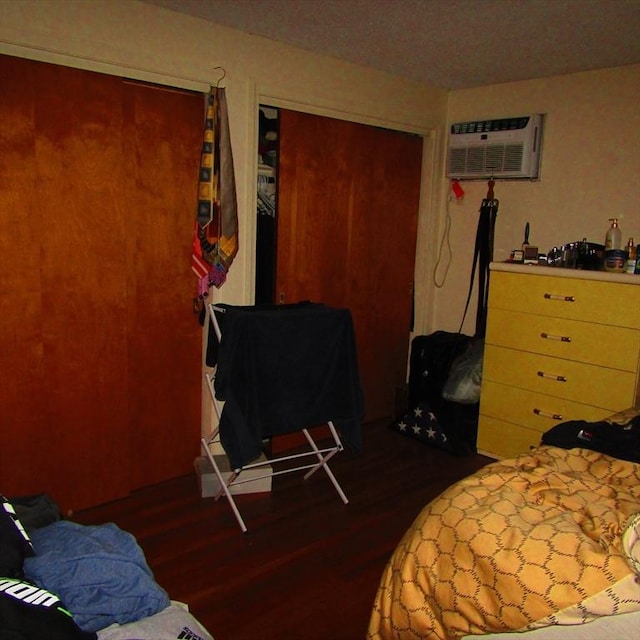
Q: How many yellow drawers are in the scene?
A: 5